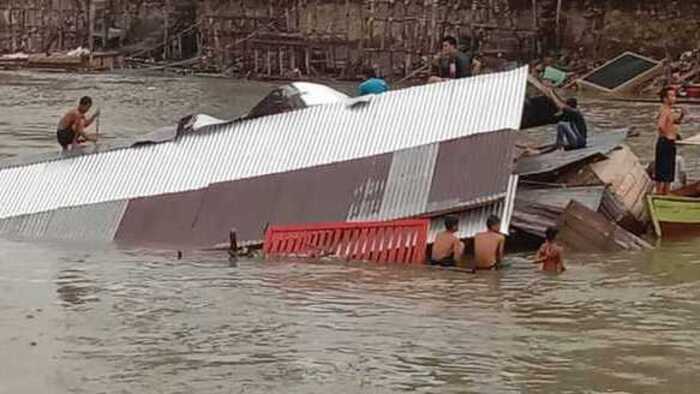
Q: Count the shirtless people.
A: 5